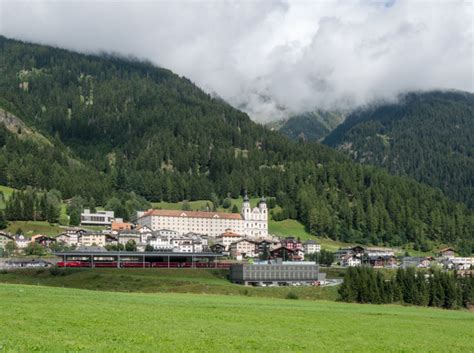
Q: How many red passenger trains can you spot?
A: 1